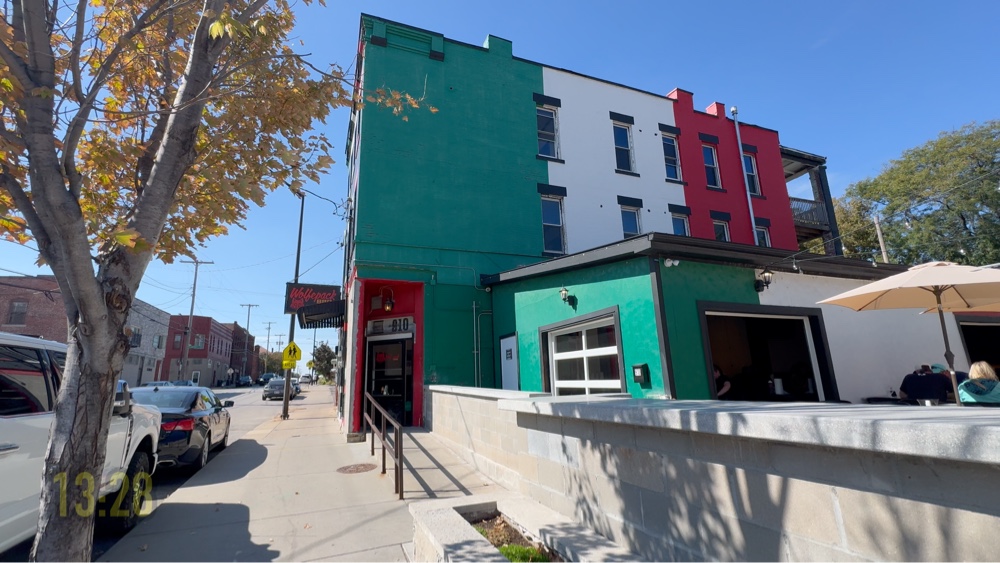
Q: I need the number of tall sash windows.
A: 10